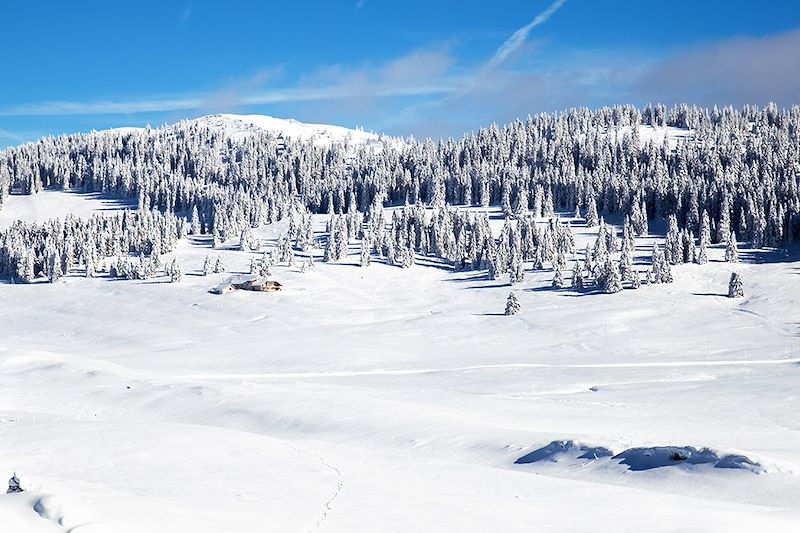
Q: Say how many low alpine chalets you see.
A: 2